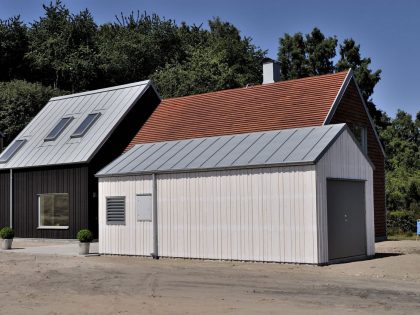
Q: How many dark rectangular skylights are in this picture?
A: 3